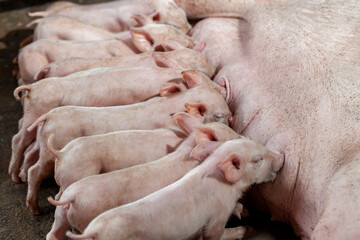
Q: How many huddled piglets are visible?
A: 9